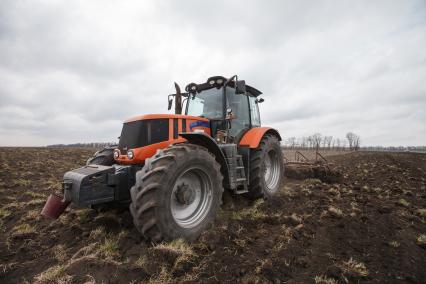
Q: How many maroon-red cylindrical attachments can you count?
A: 1